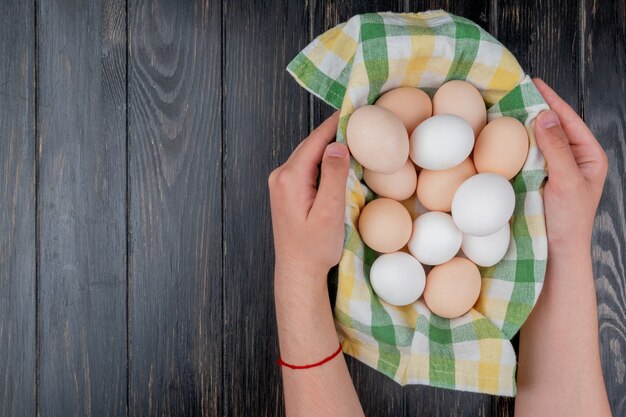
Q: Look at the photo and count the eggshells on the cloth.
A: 13